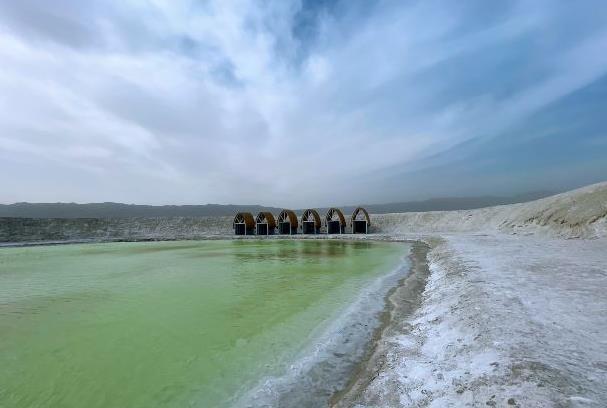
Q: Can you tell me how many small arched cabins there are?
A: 6